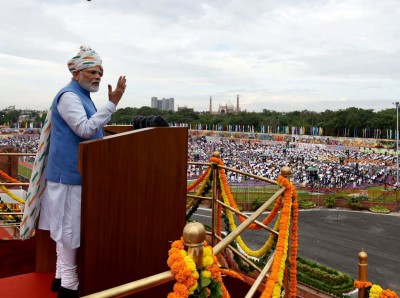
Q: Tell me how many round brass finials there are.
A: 4